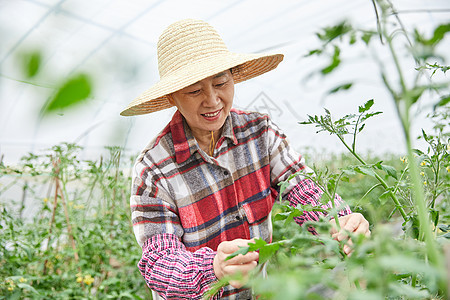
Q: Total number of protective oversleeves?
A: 2